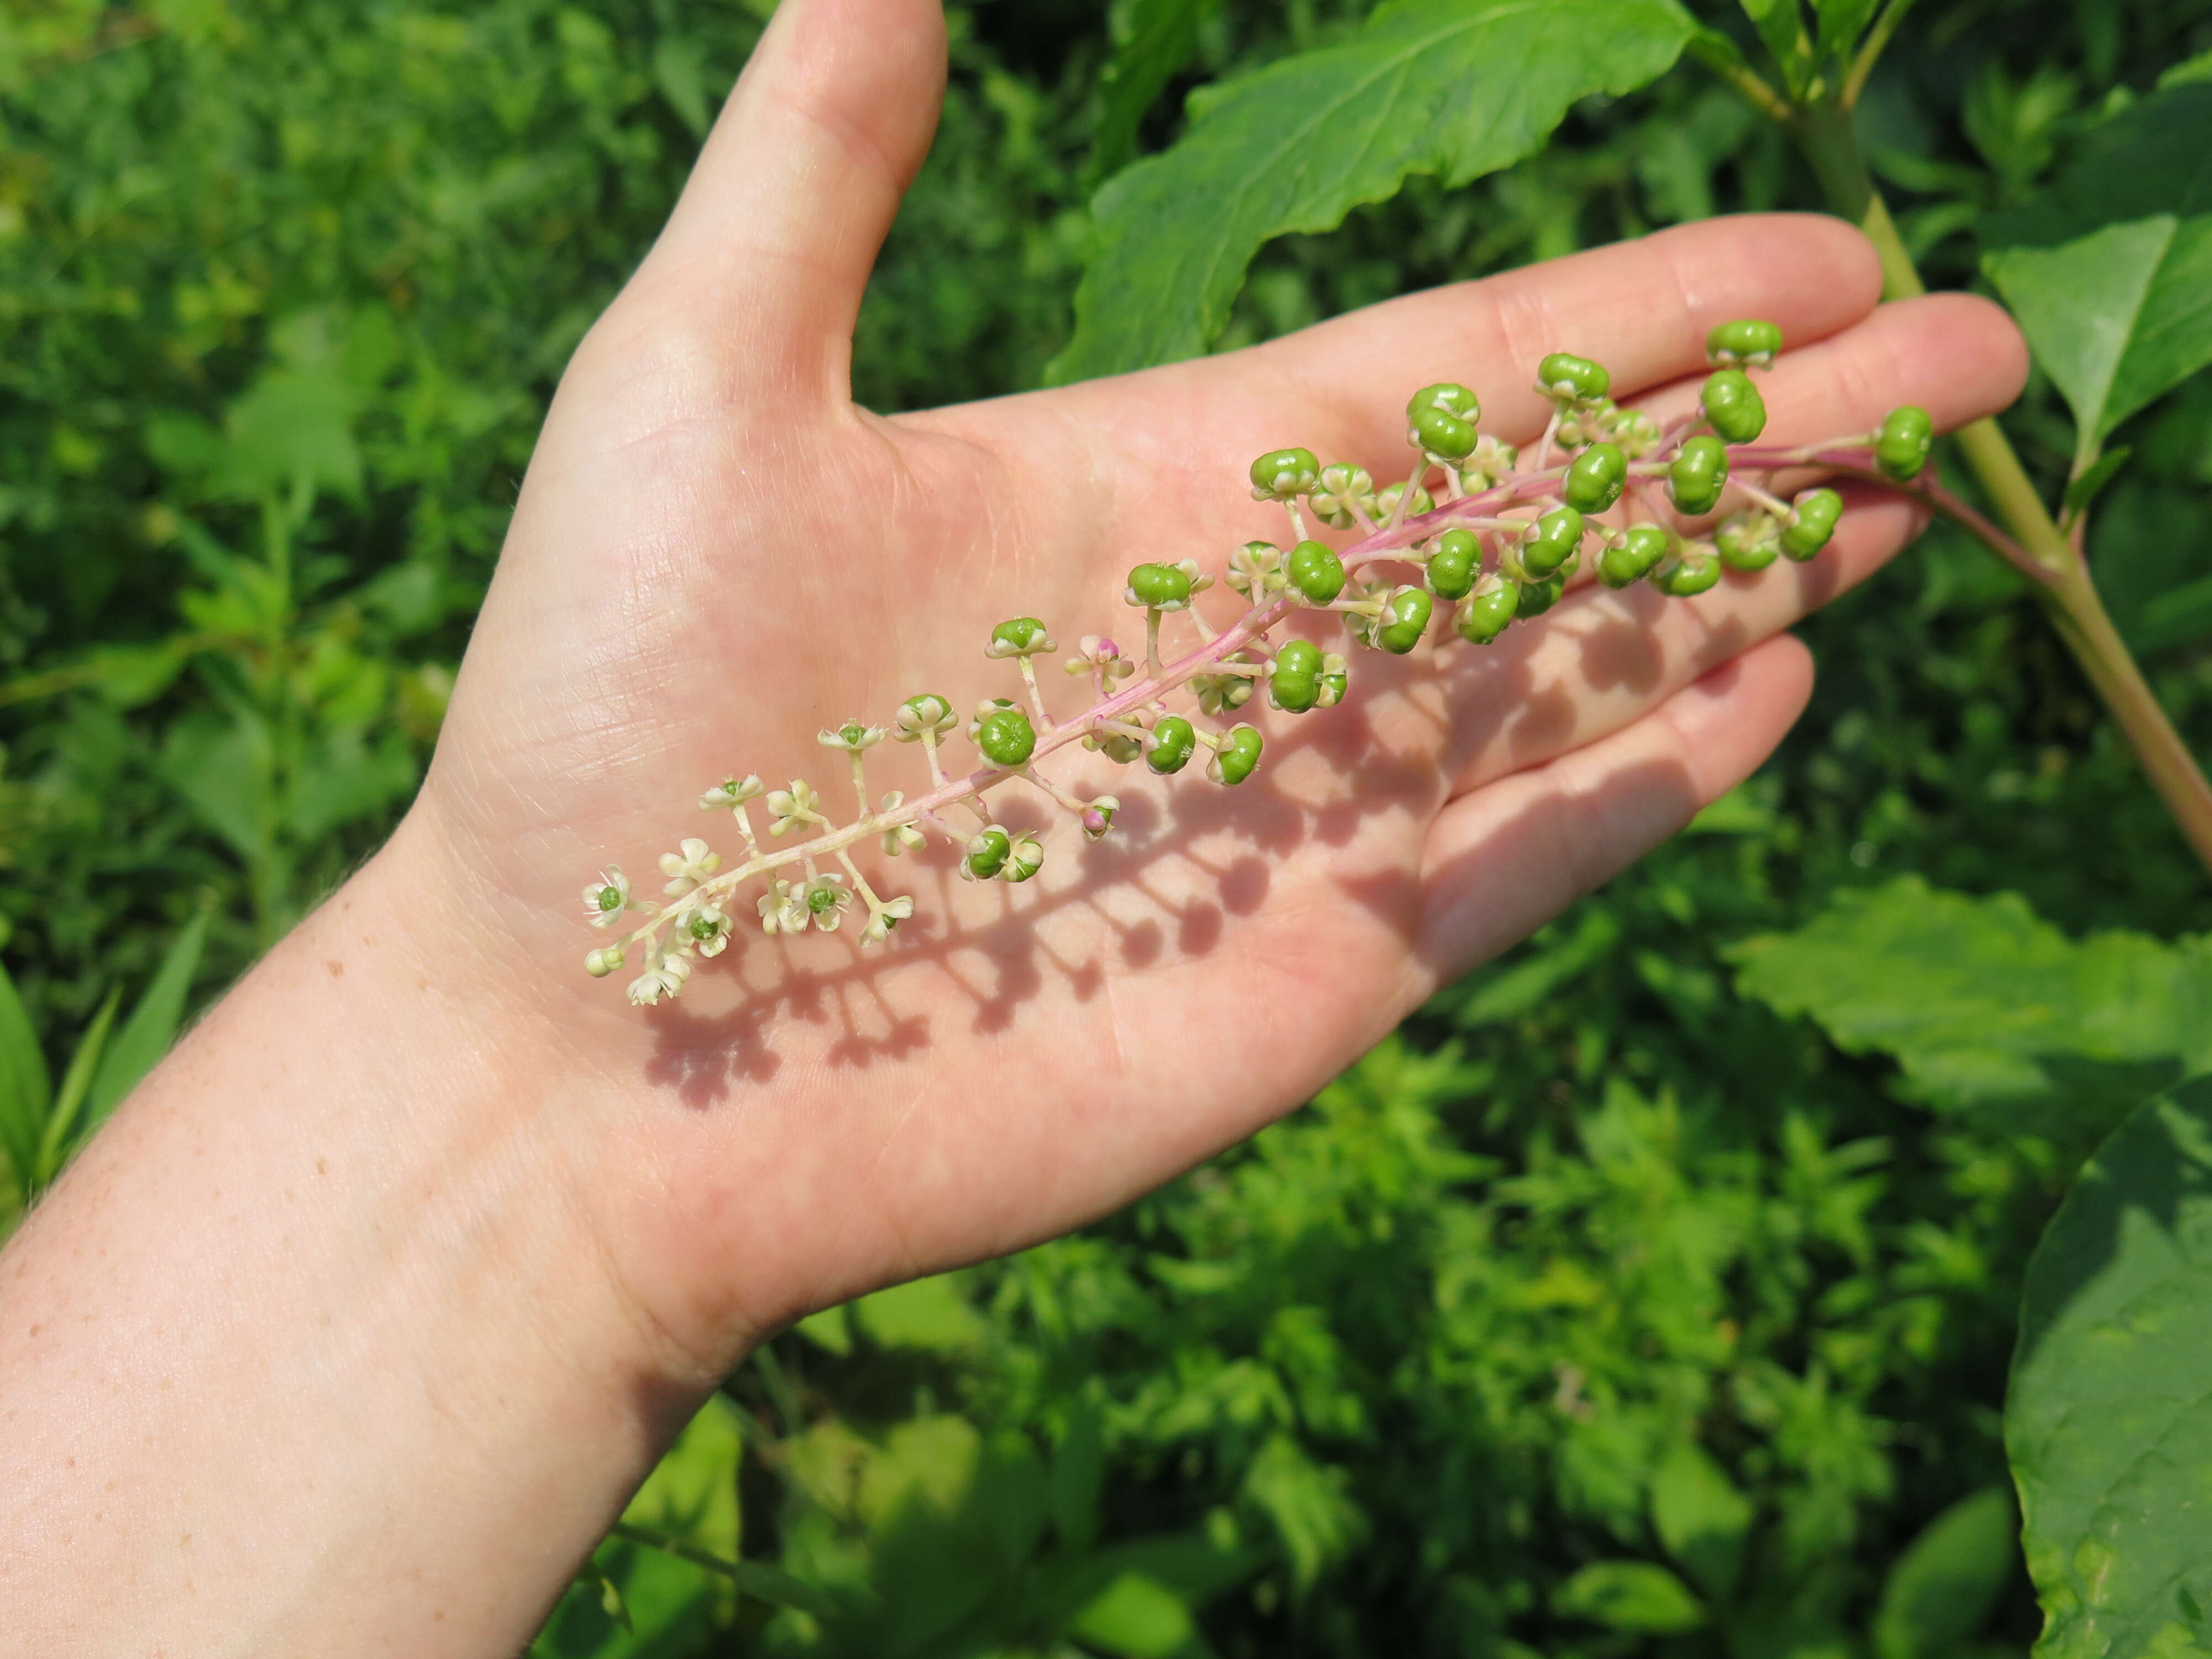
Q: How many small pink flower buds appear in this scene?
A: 2